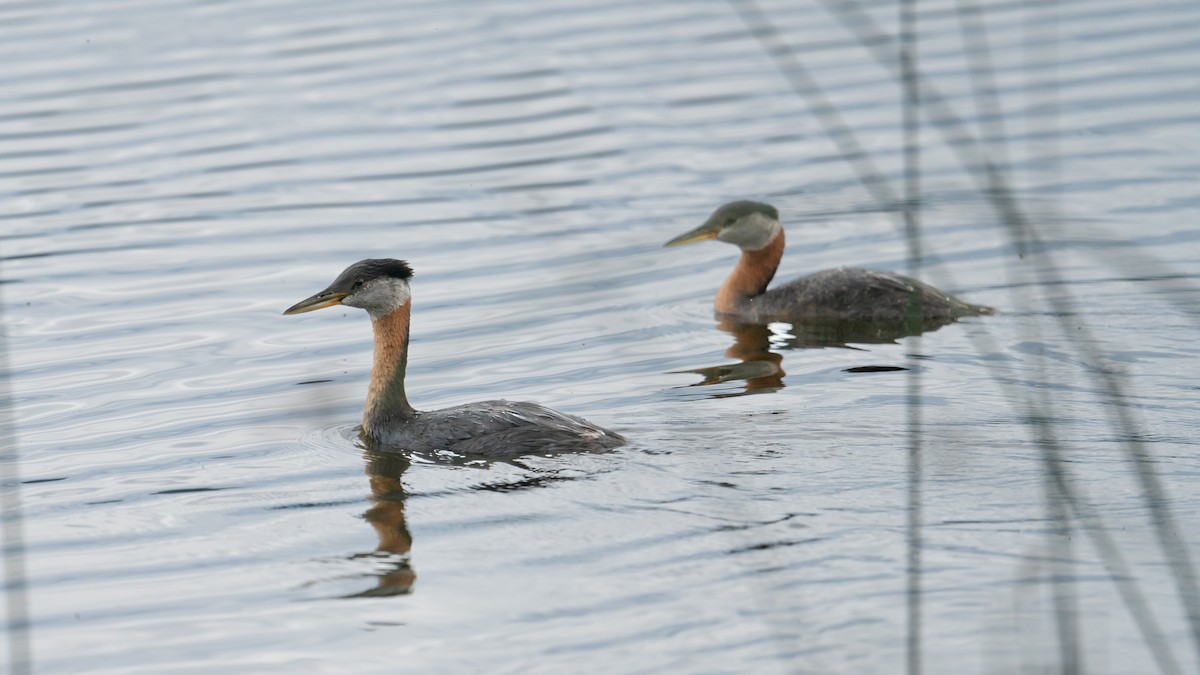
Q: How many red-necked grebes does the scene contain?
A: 2